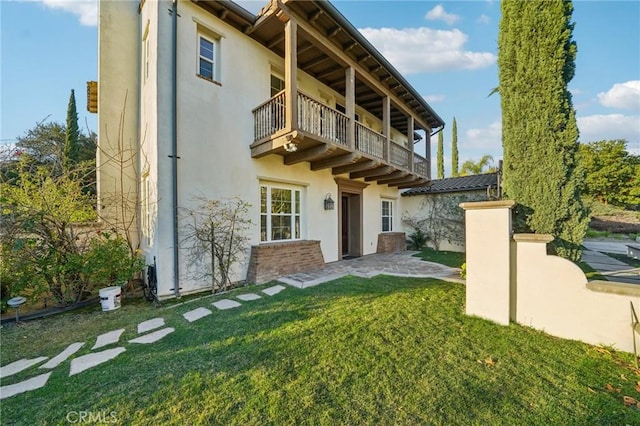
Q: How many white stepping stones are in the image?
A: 11